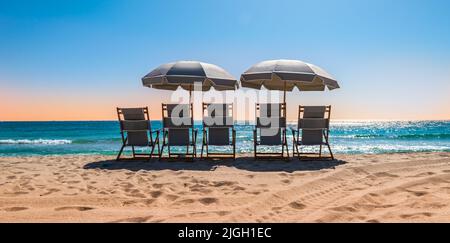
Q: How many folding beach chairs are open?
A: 5